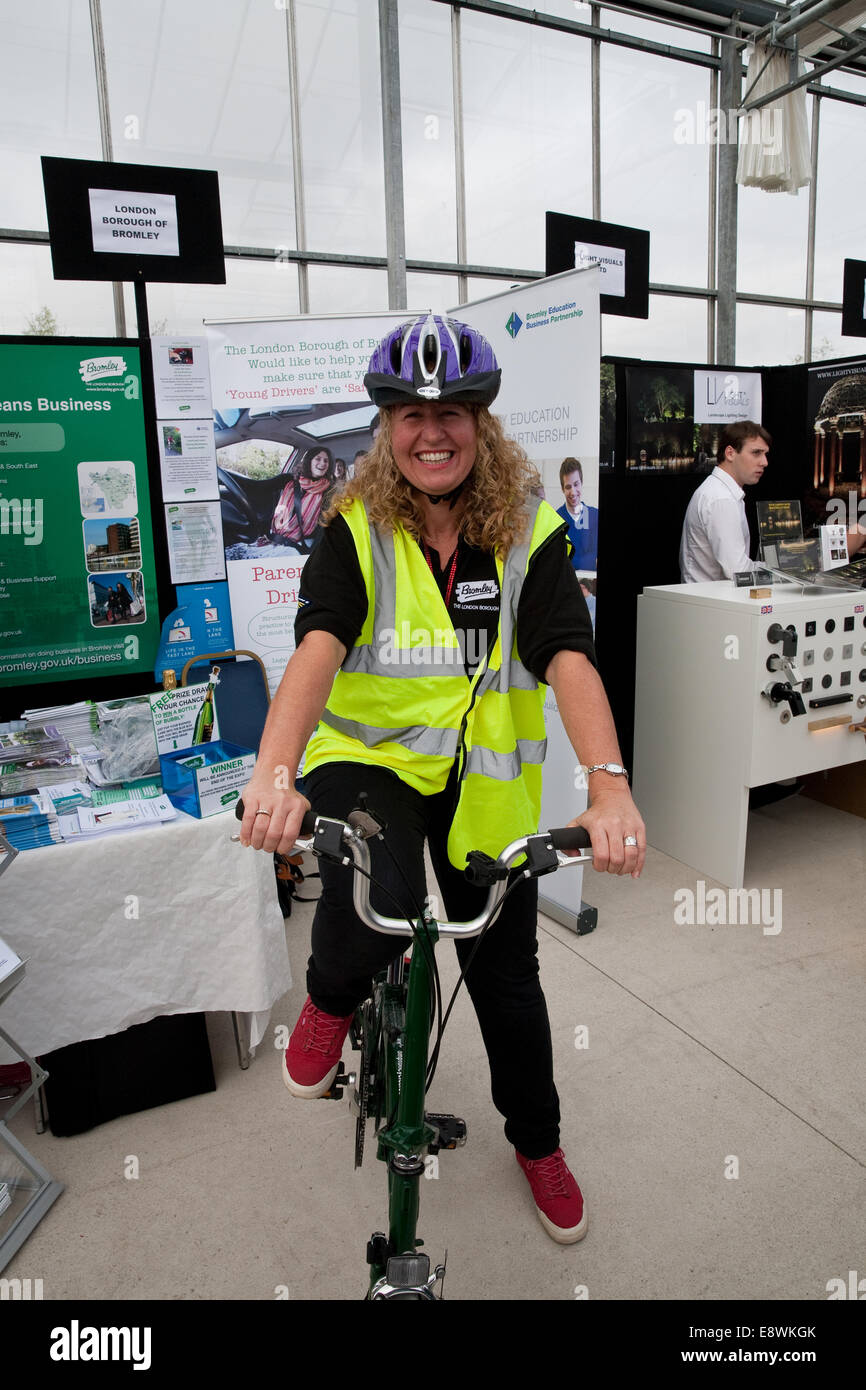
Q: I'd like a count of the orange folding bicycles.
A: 0